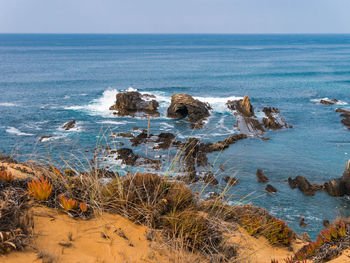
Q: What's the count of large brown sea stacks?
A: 3